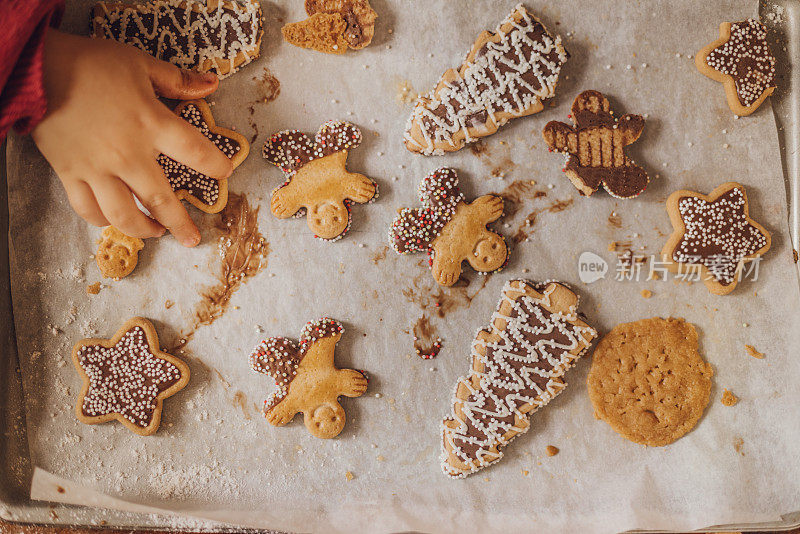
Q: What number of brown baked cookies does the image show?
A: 14